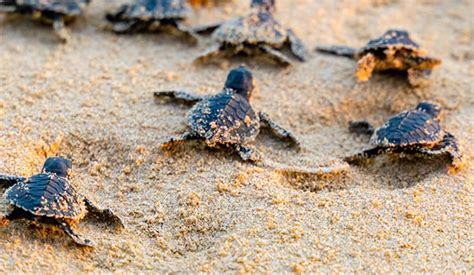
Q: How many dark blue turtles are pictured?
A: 7